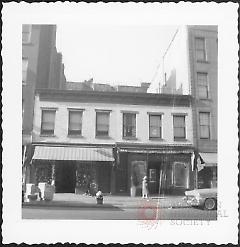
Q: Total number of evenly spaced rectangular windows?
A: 6